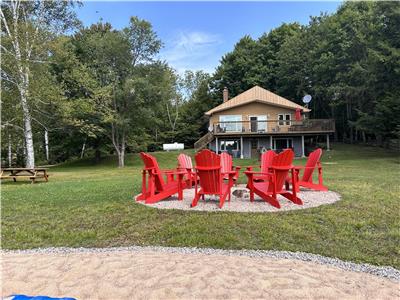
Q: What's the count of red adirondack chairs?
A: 7